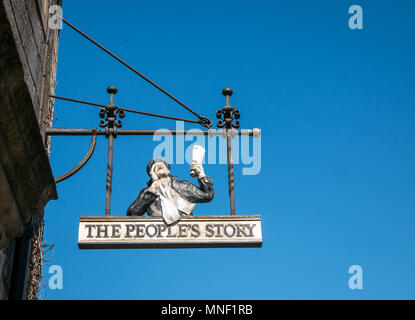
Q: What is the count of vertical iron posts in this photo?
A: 2